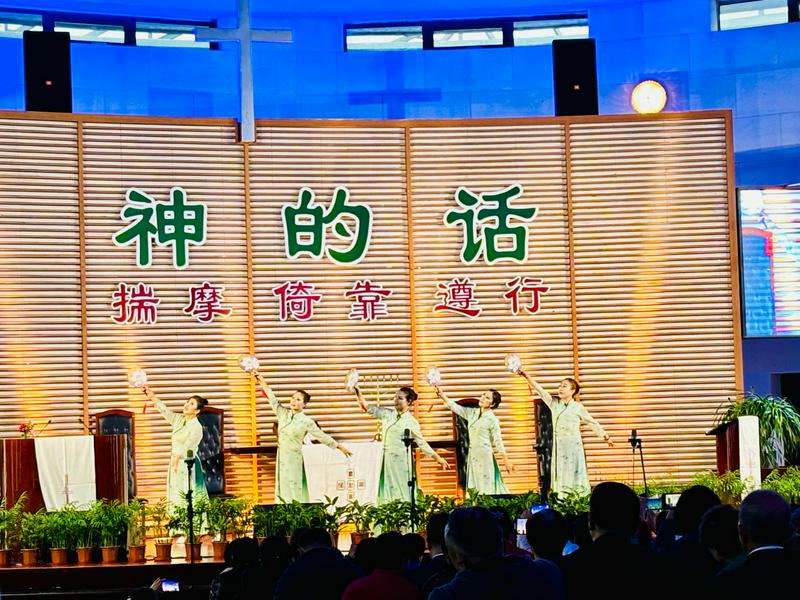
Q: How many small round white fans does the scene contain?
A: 5